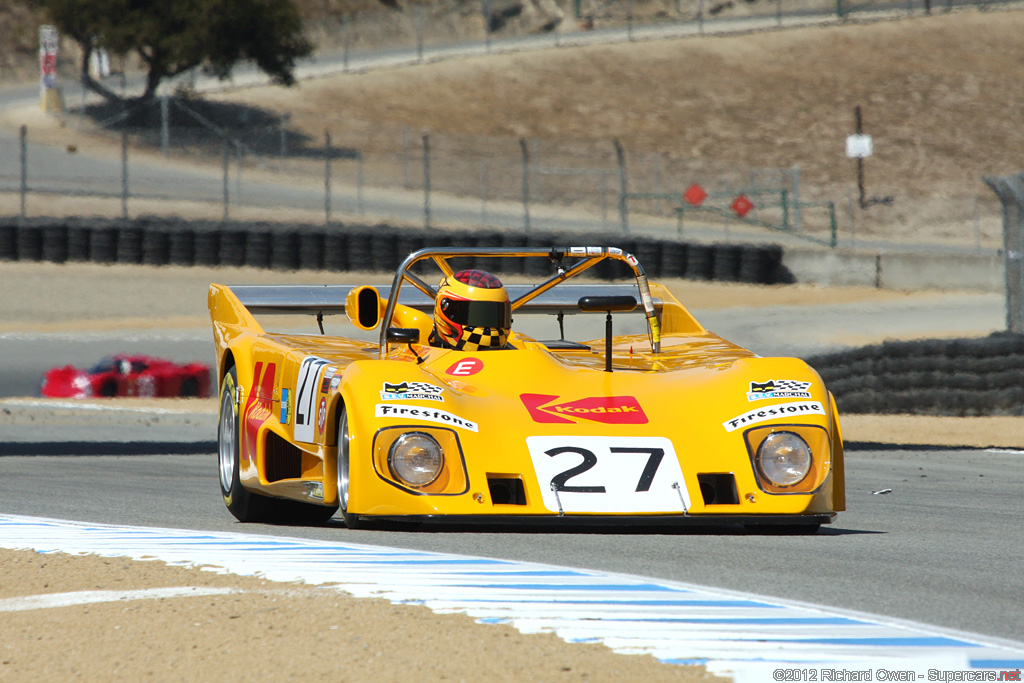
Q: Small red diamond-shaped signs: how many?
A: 2